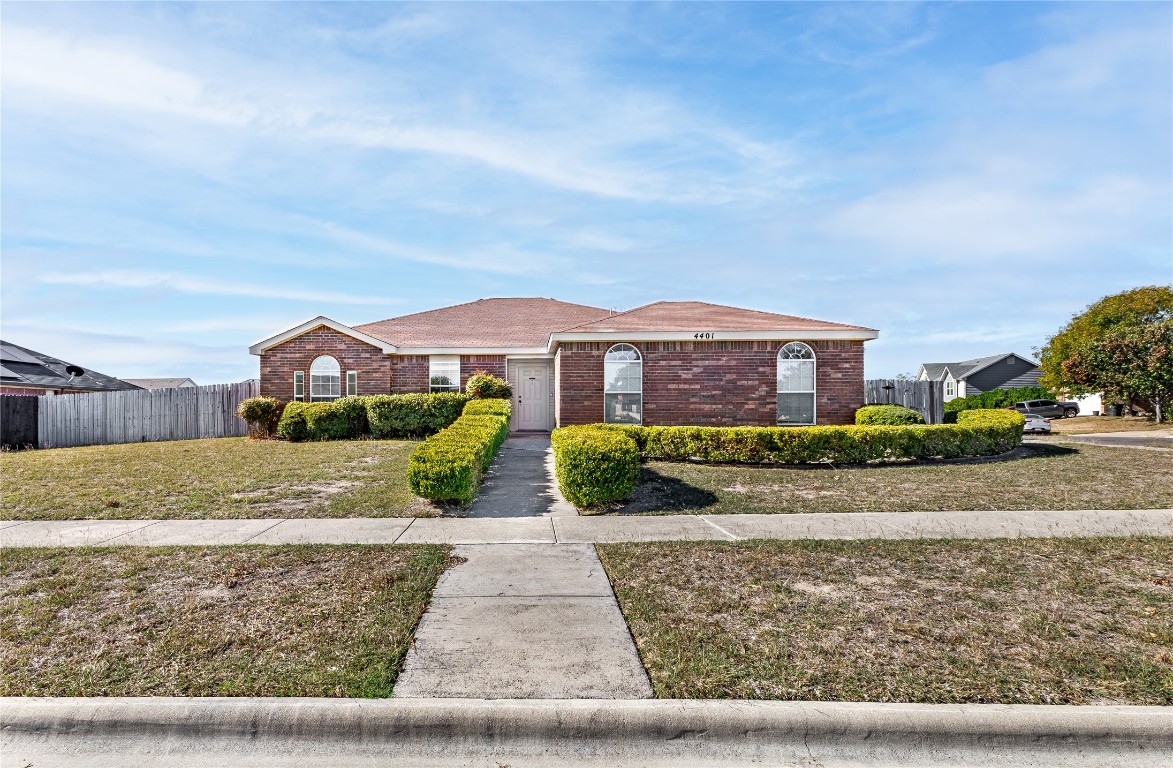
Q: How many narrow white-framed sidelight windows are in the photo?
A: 2